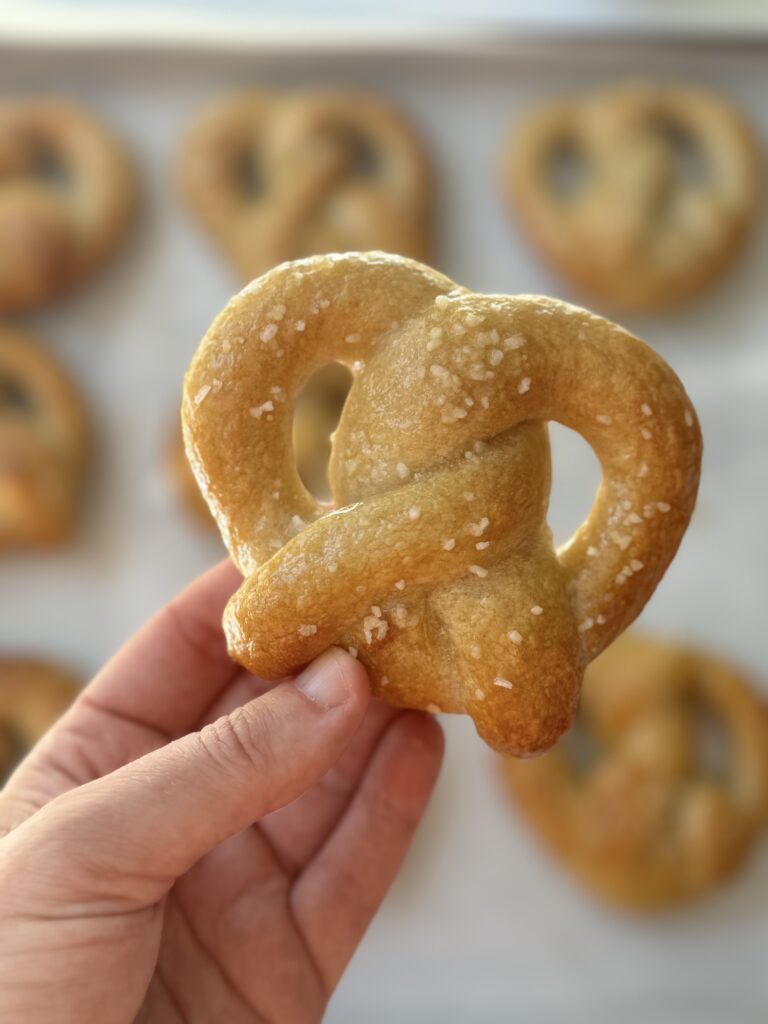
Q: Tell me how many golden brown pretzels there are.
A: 8